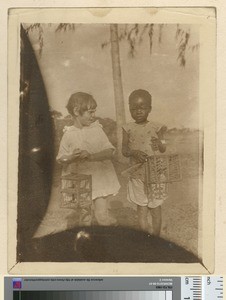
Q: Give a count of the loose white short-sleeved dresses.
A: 1